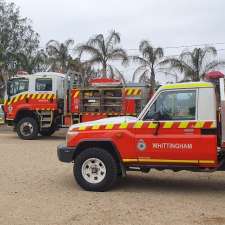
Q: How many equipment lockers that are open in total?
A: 2